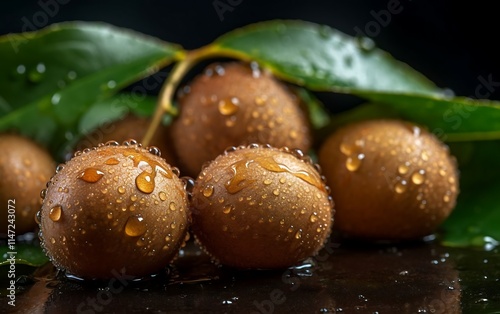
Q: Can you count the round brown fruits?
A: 6